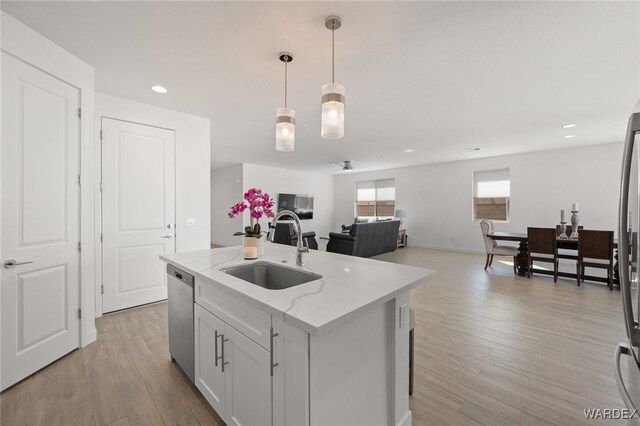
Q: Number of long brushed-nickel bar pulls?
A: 3